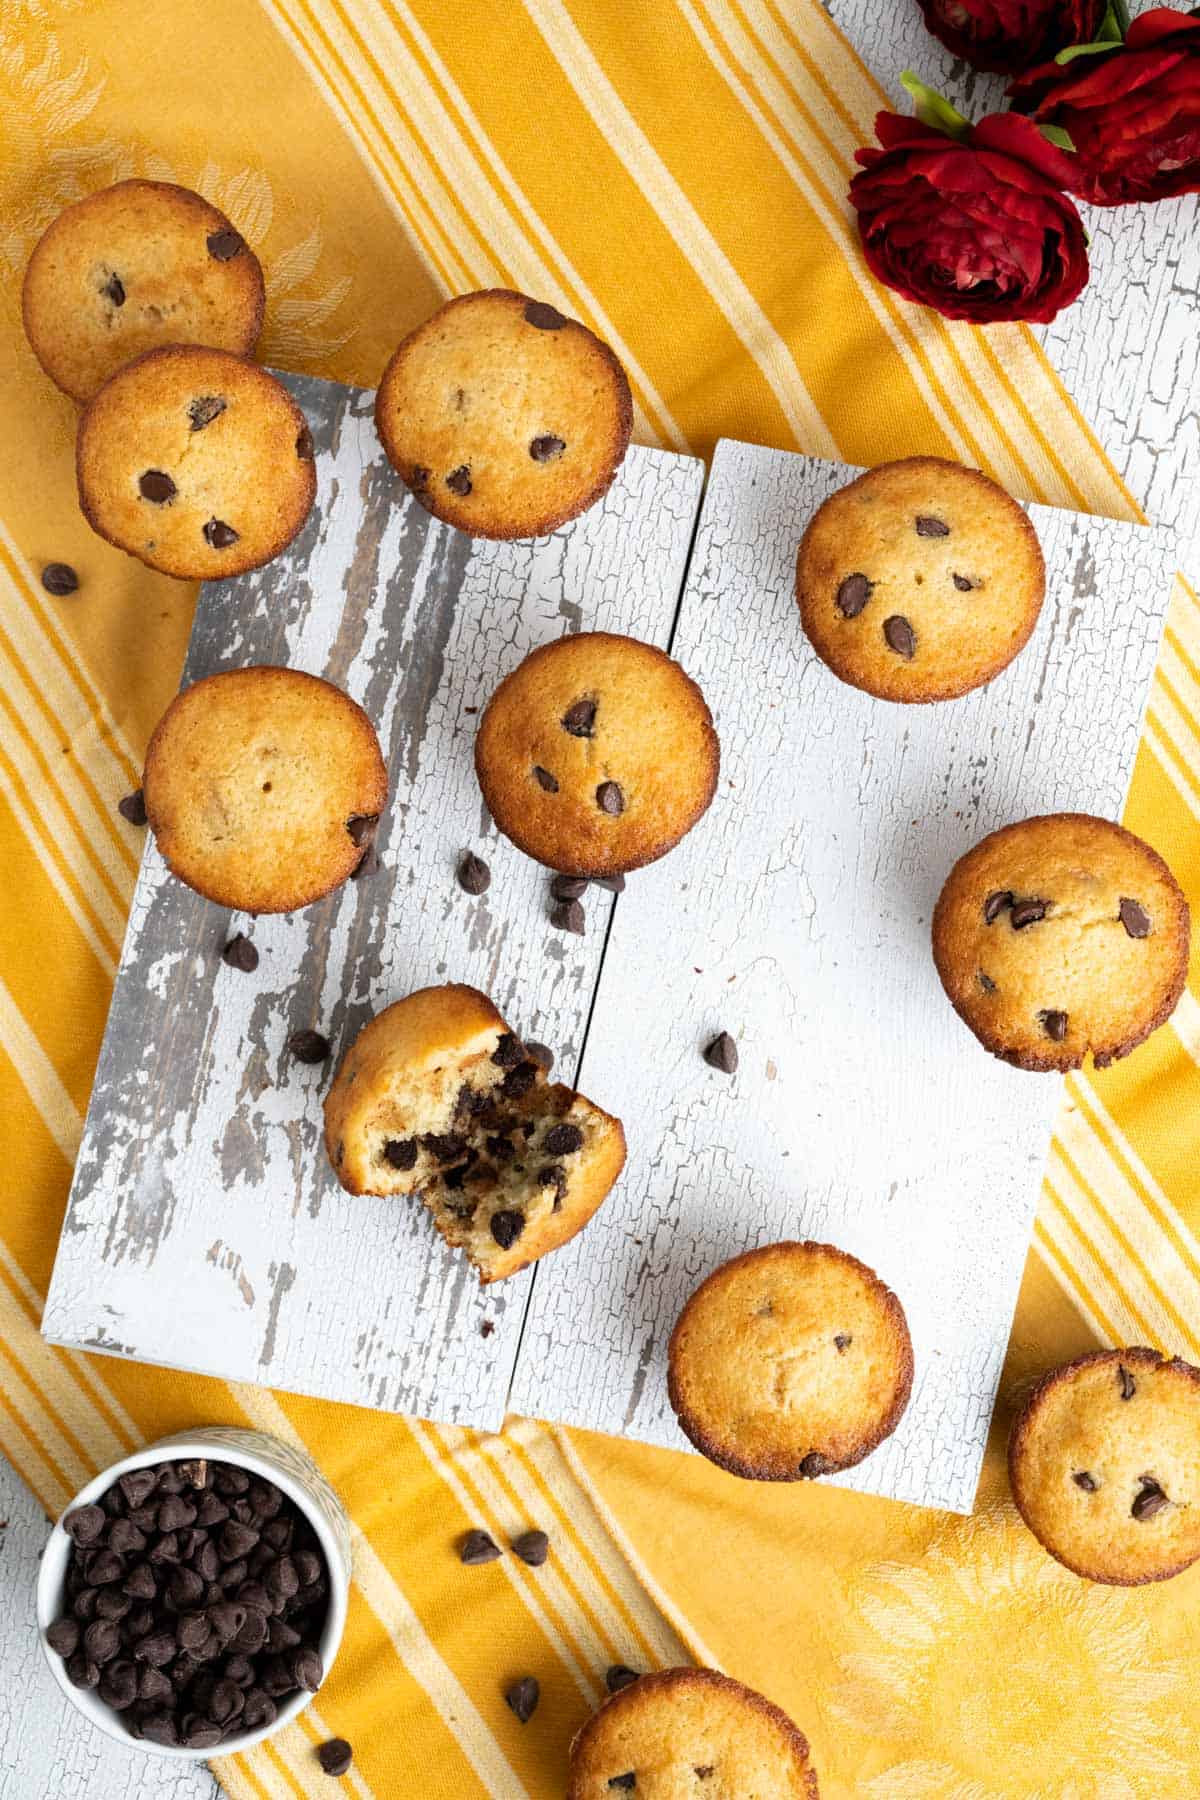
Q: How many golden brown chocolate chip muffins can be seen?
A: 11